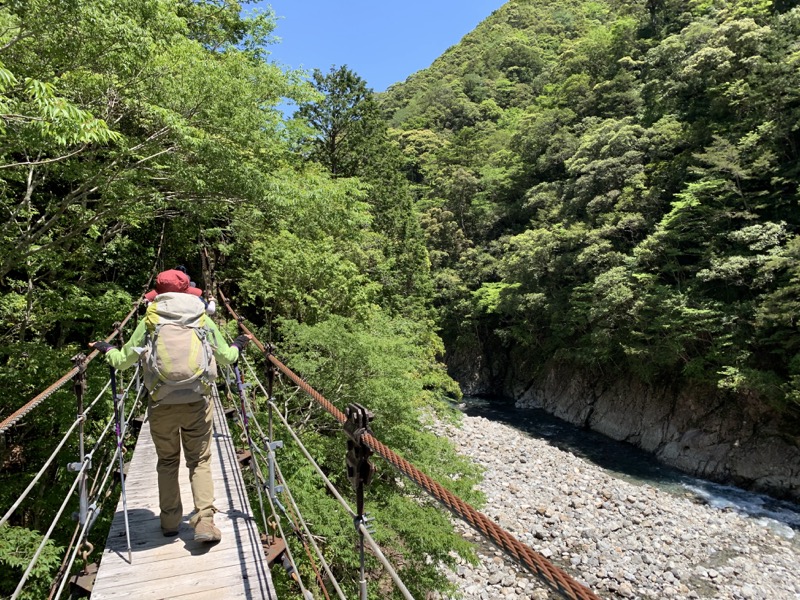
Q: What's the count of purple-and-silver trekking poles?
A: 2